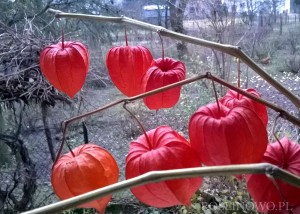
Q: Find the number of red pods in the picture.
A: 8